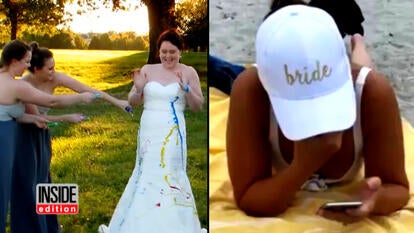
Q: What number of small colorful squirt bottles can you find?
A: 4